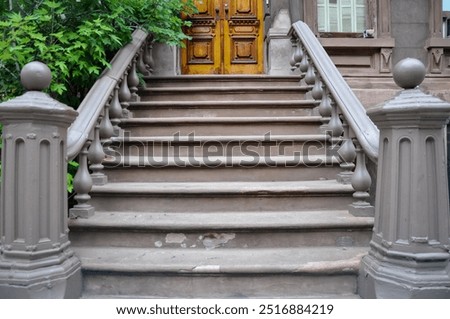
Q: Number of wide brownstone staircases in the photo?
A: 1